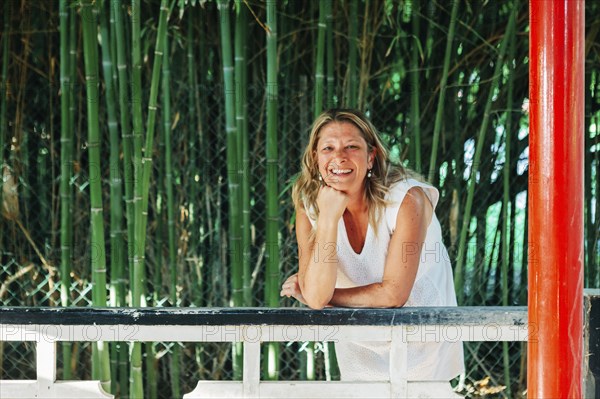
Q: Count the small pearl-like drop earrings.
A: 2